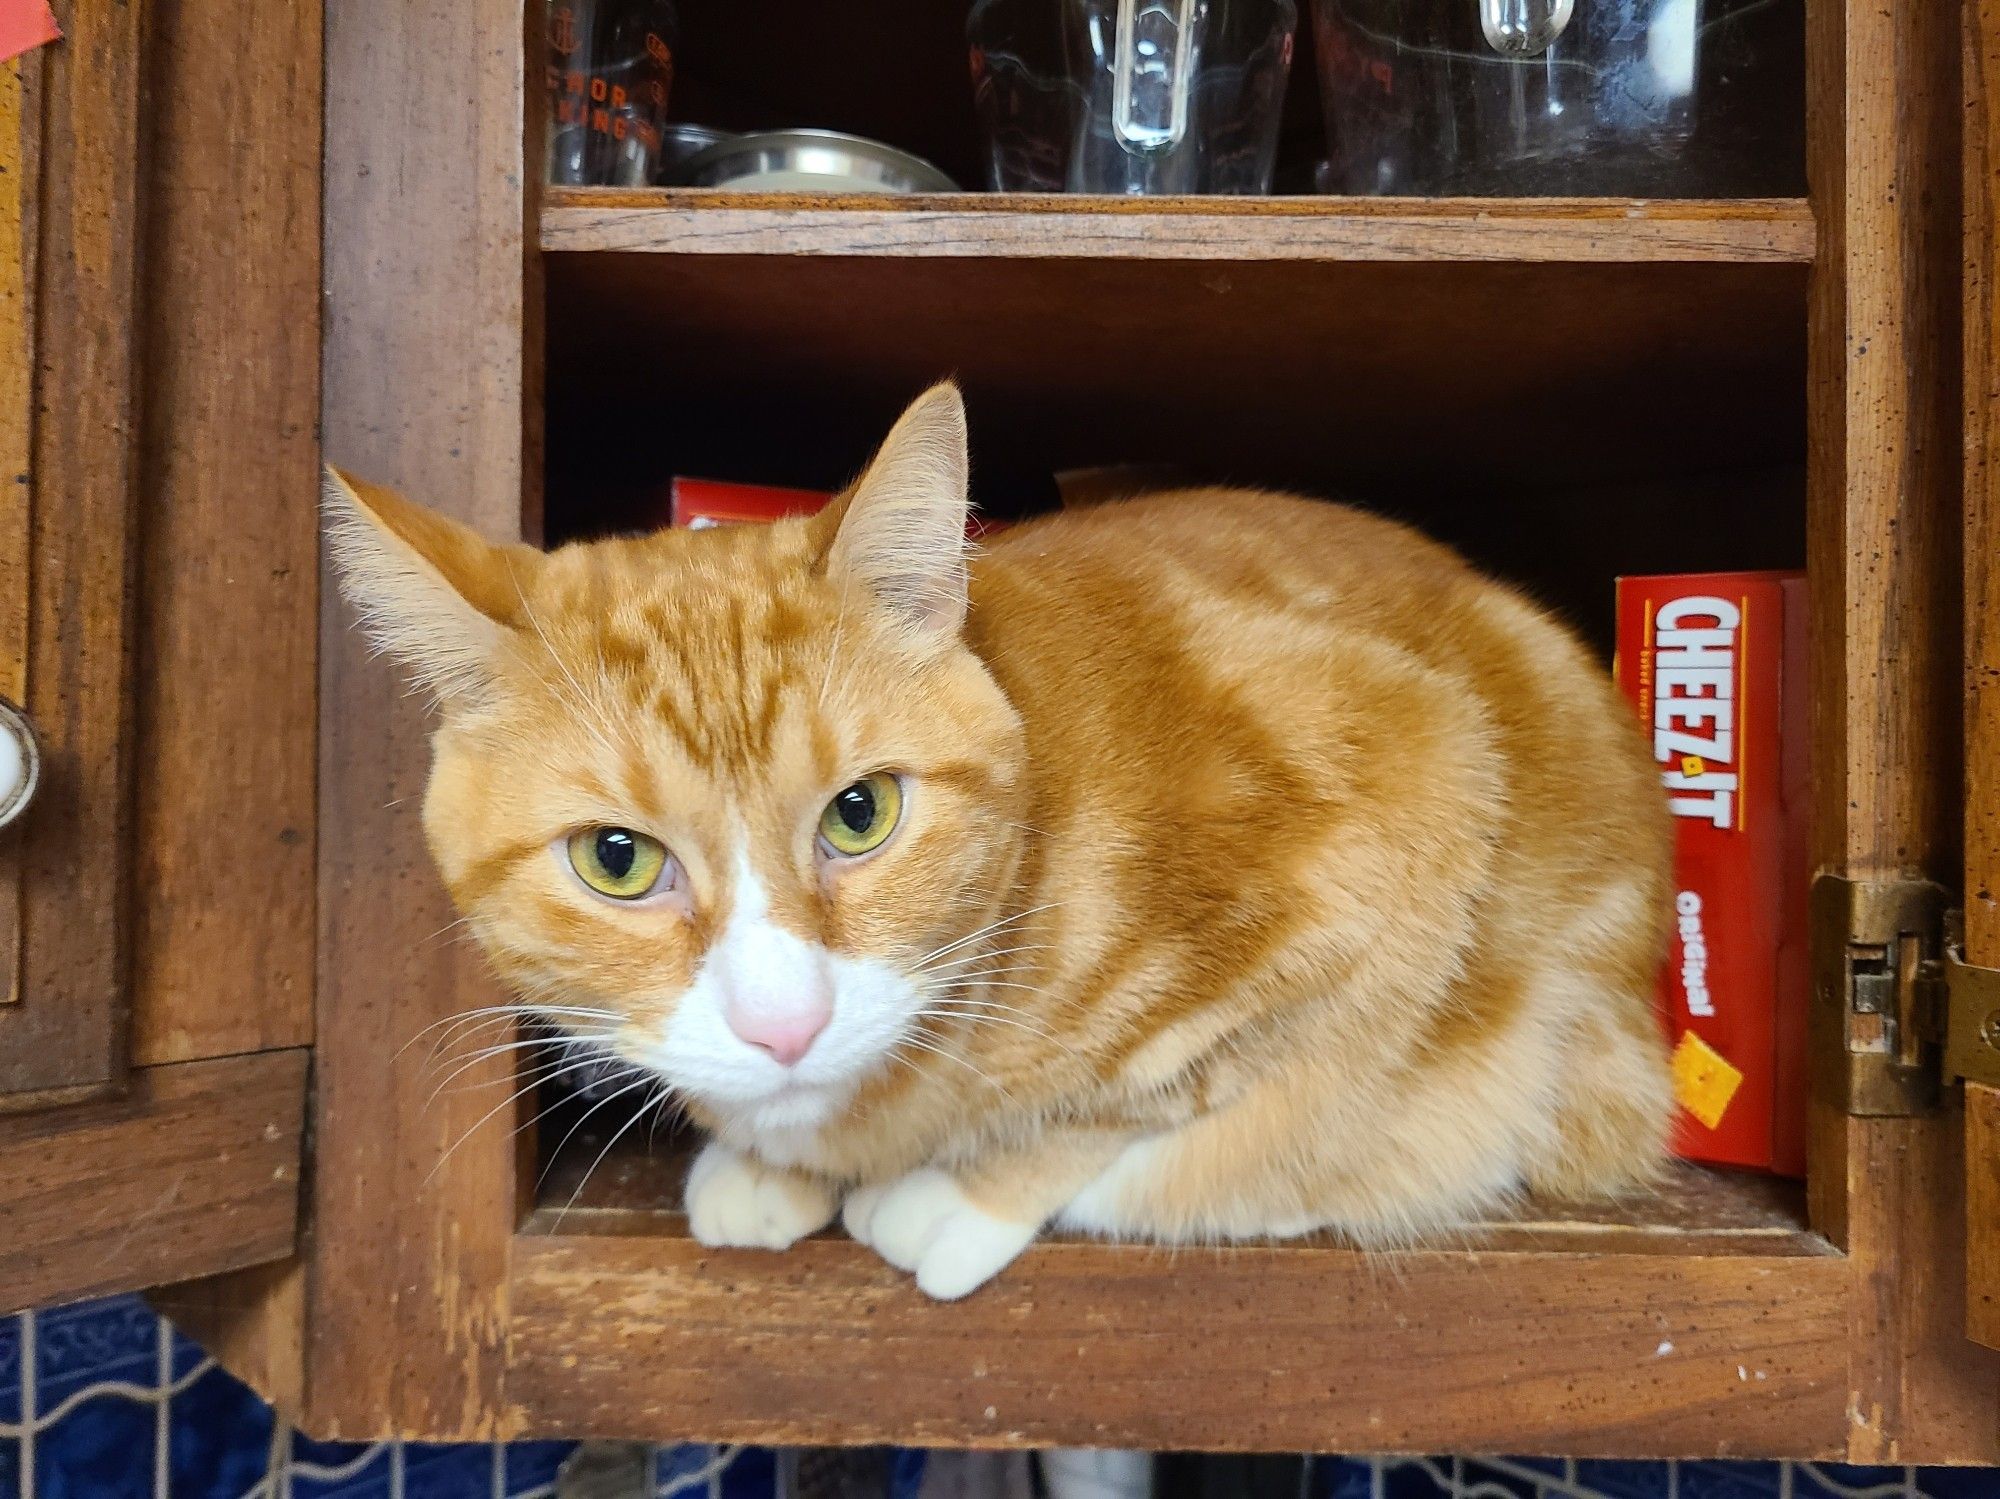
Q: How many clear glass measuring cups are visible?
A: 2